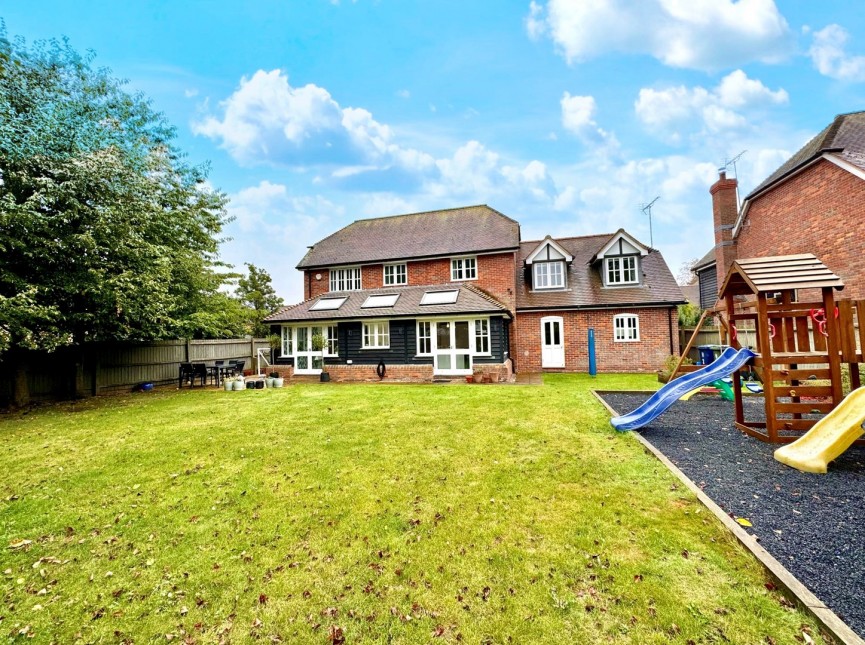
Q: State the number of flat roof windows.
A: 3